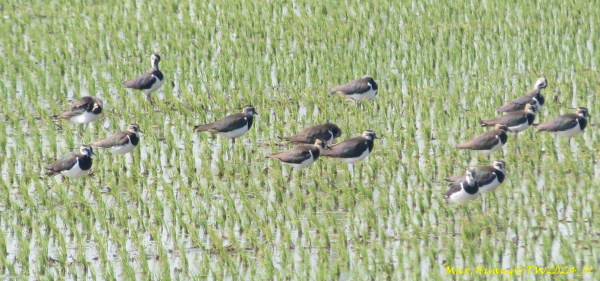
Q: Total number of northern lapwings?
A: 15